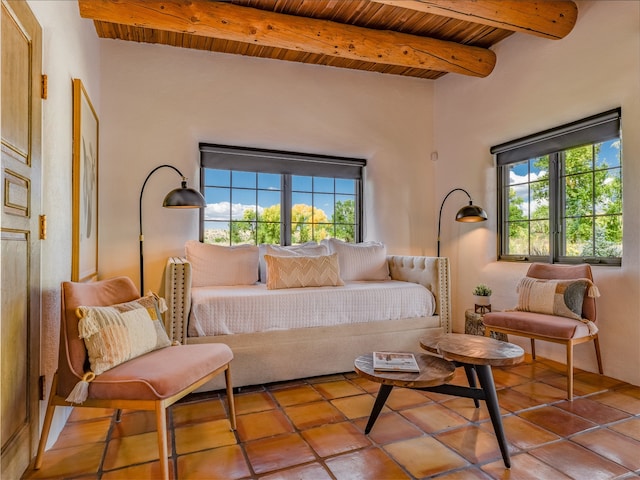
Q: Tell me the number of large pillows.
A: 3